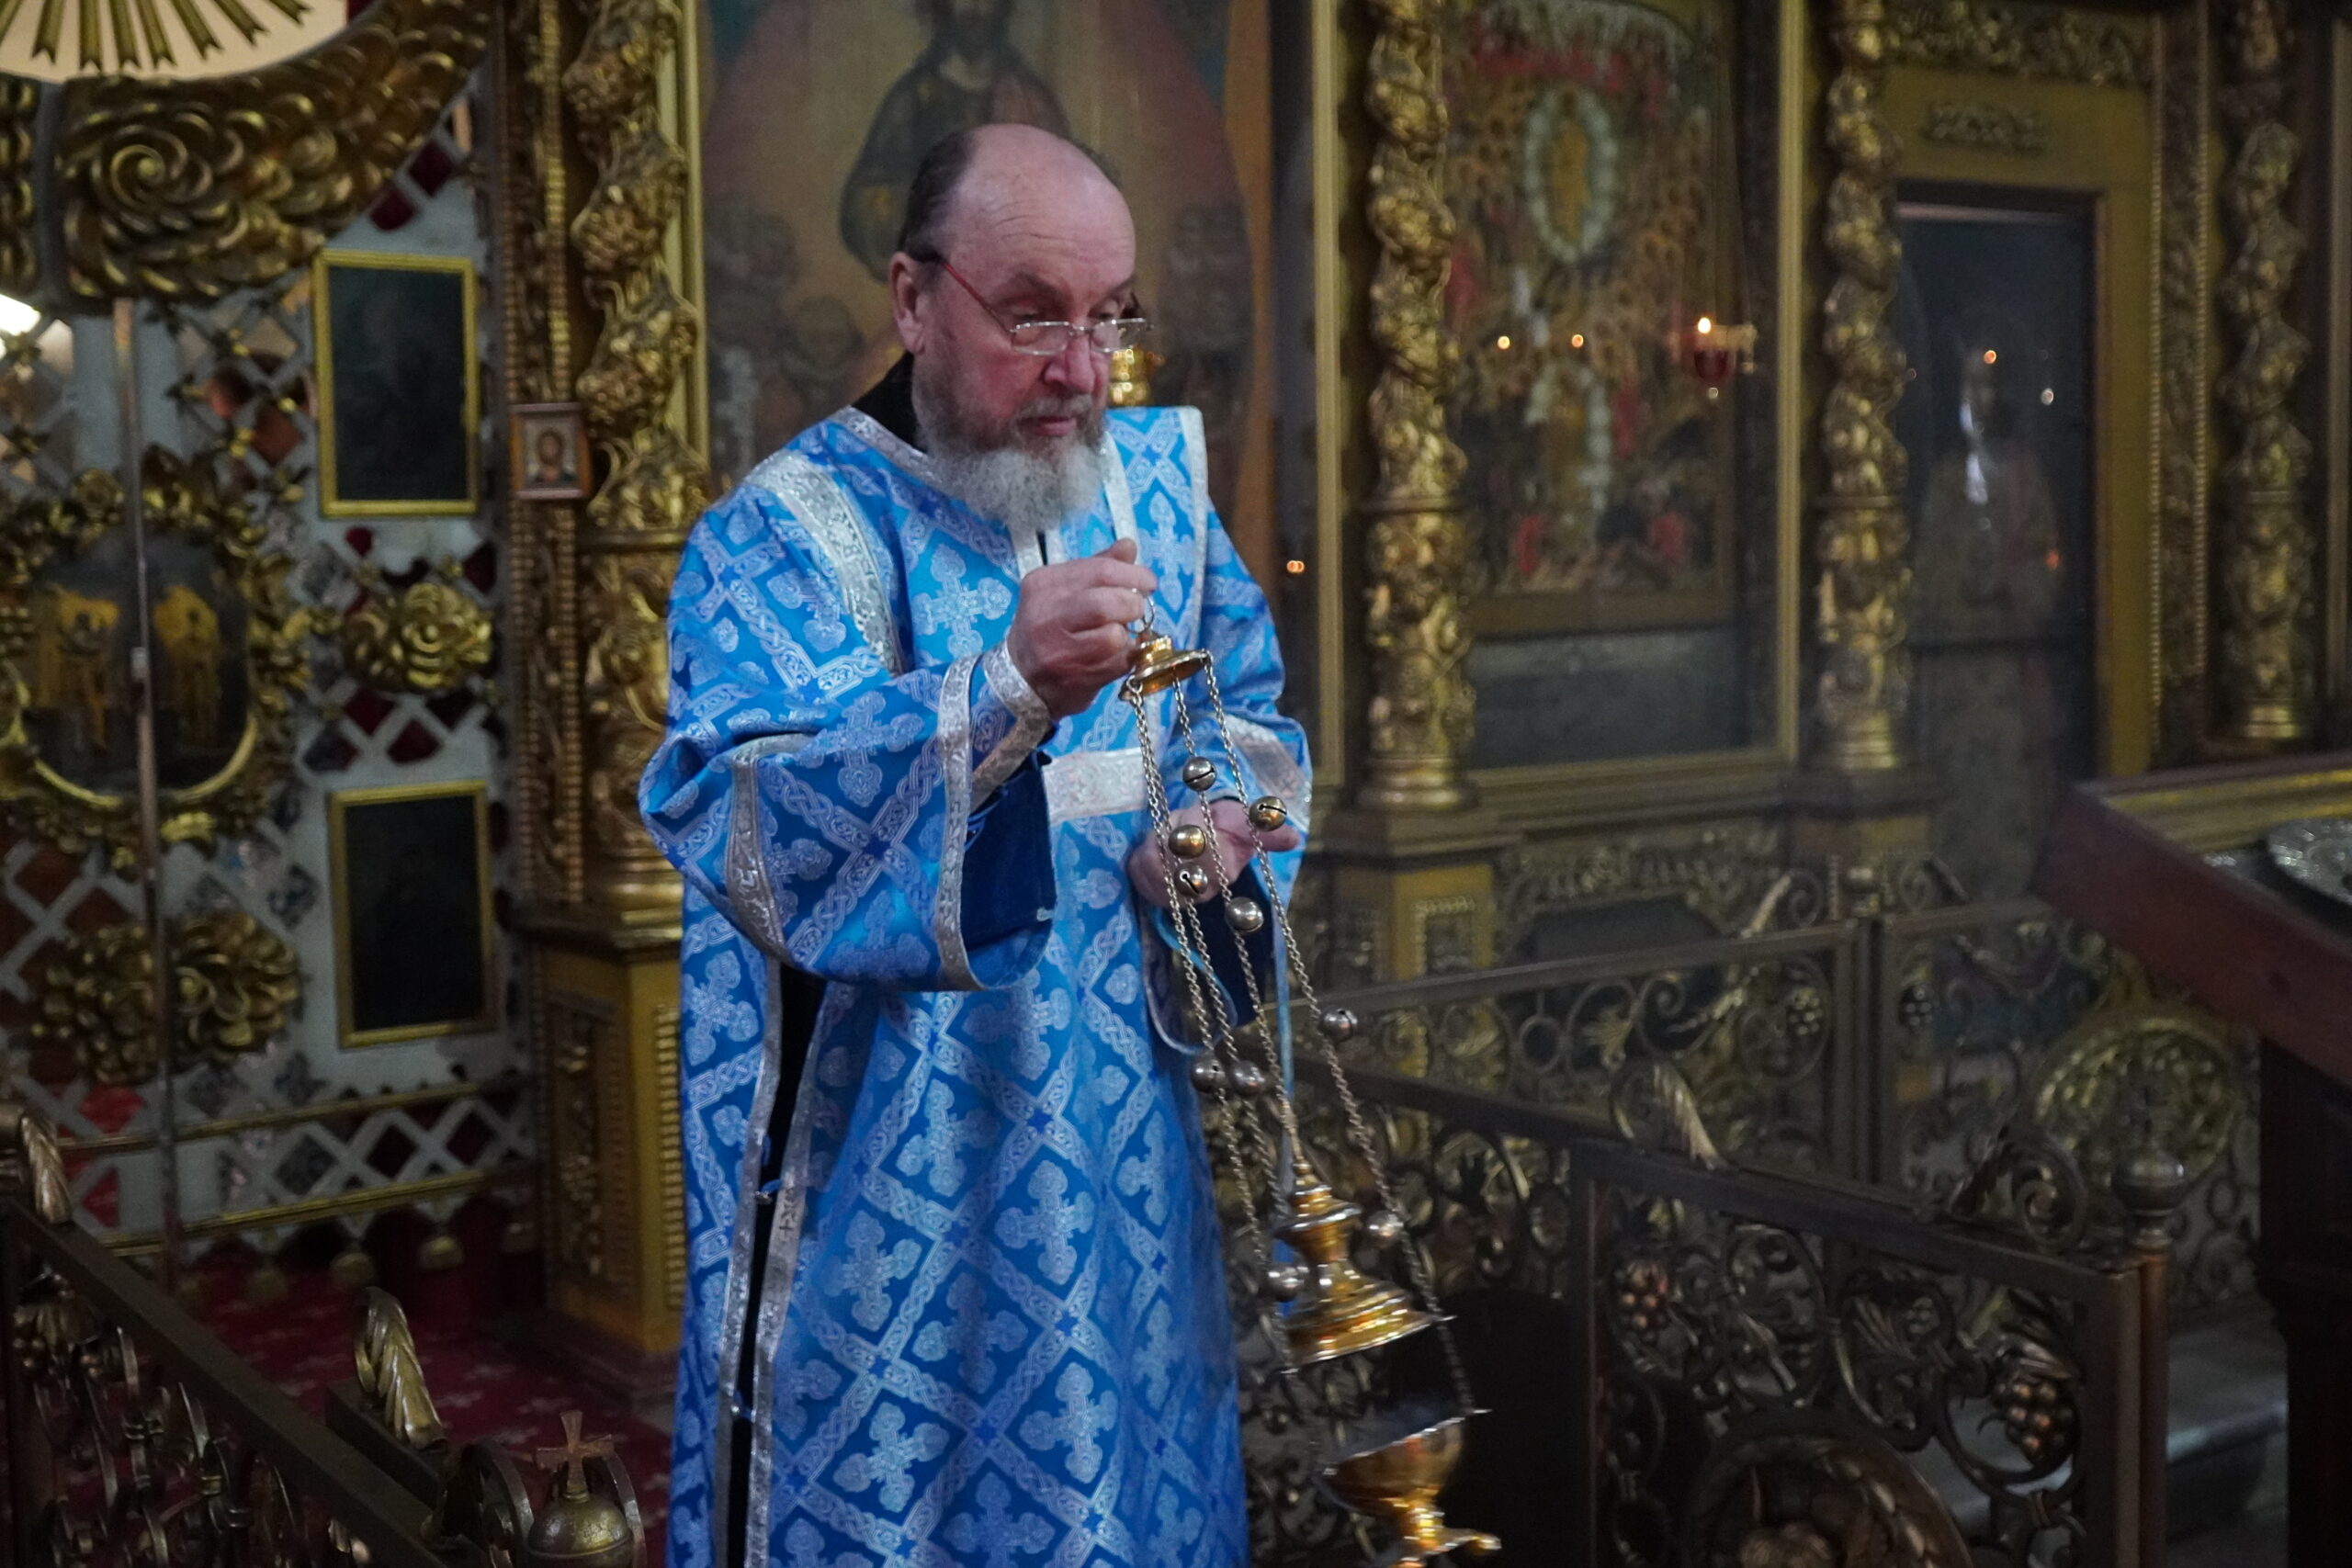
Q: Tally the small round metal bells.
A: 10